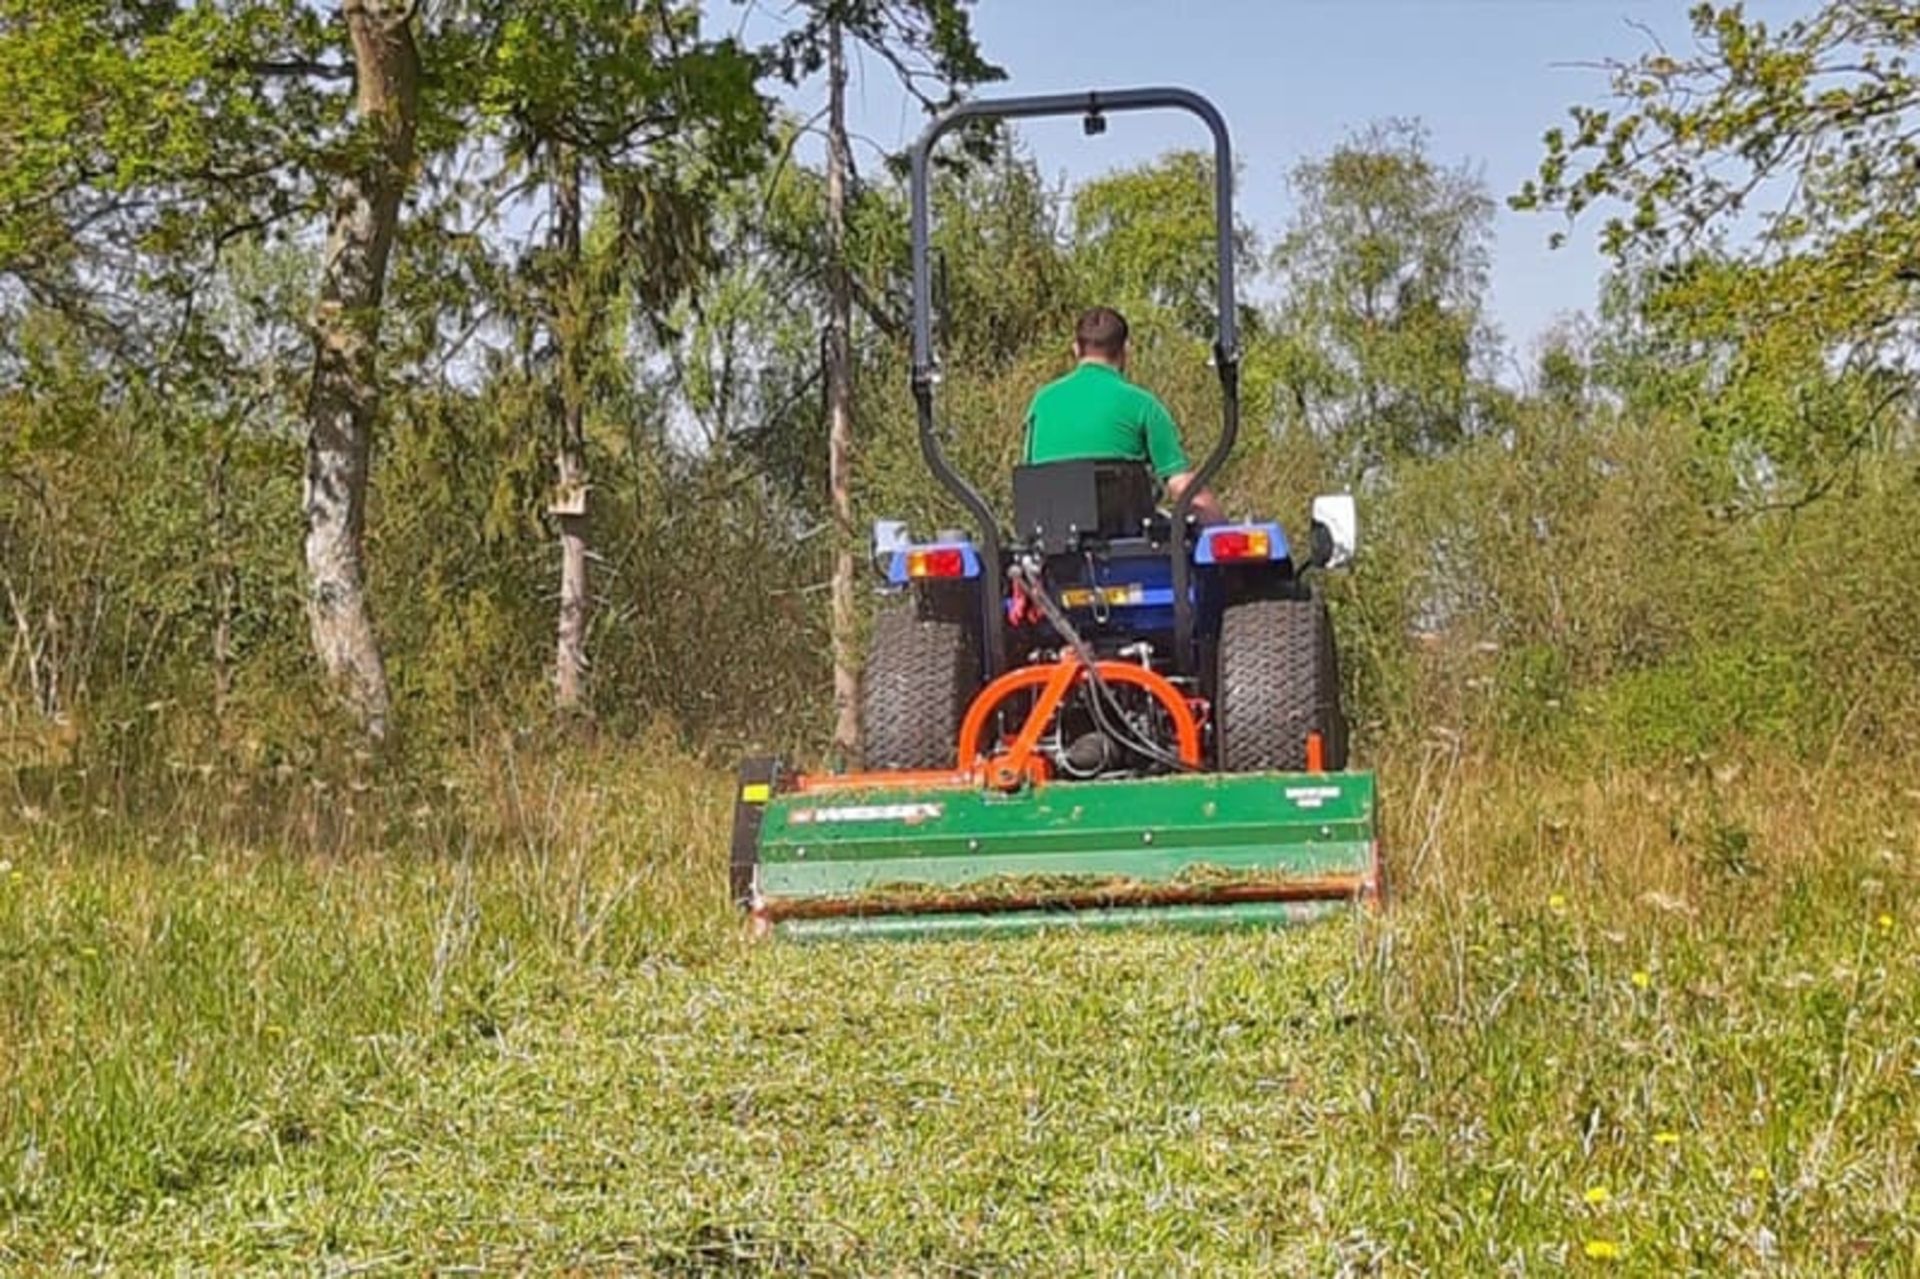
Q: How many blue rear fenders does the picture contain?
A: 2